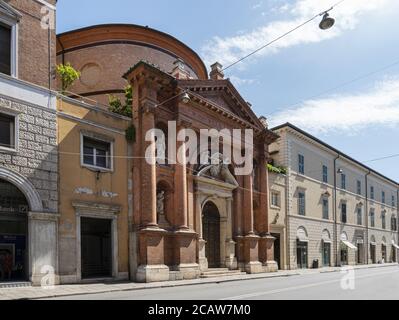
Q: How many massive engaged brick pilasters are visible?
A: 4